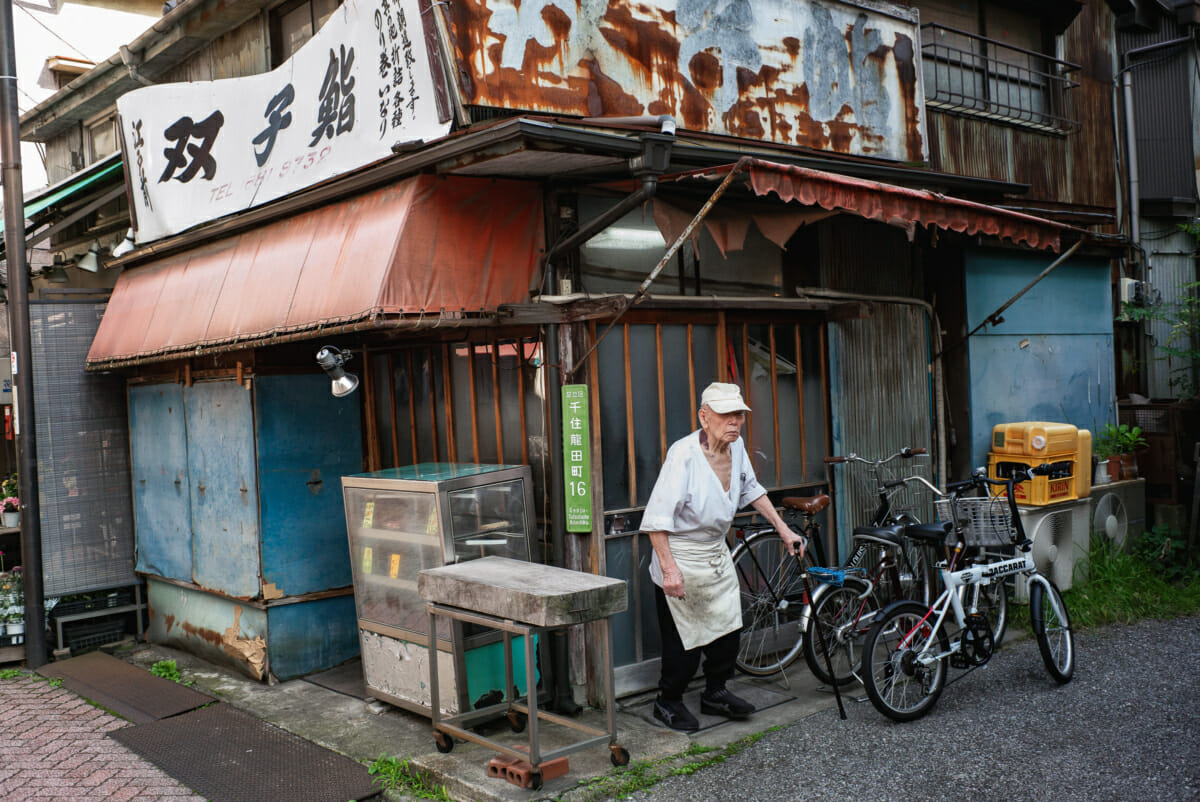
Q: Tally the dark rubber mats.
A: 2